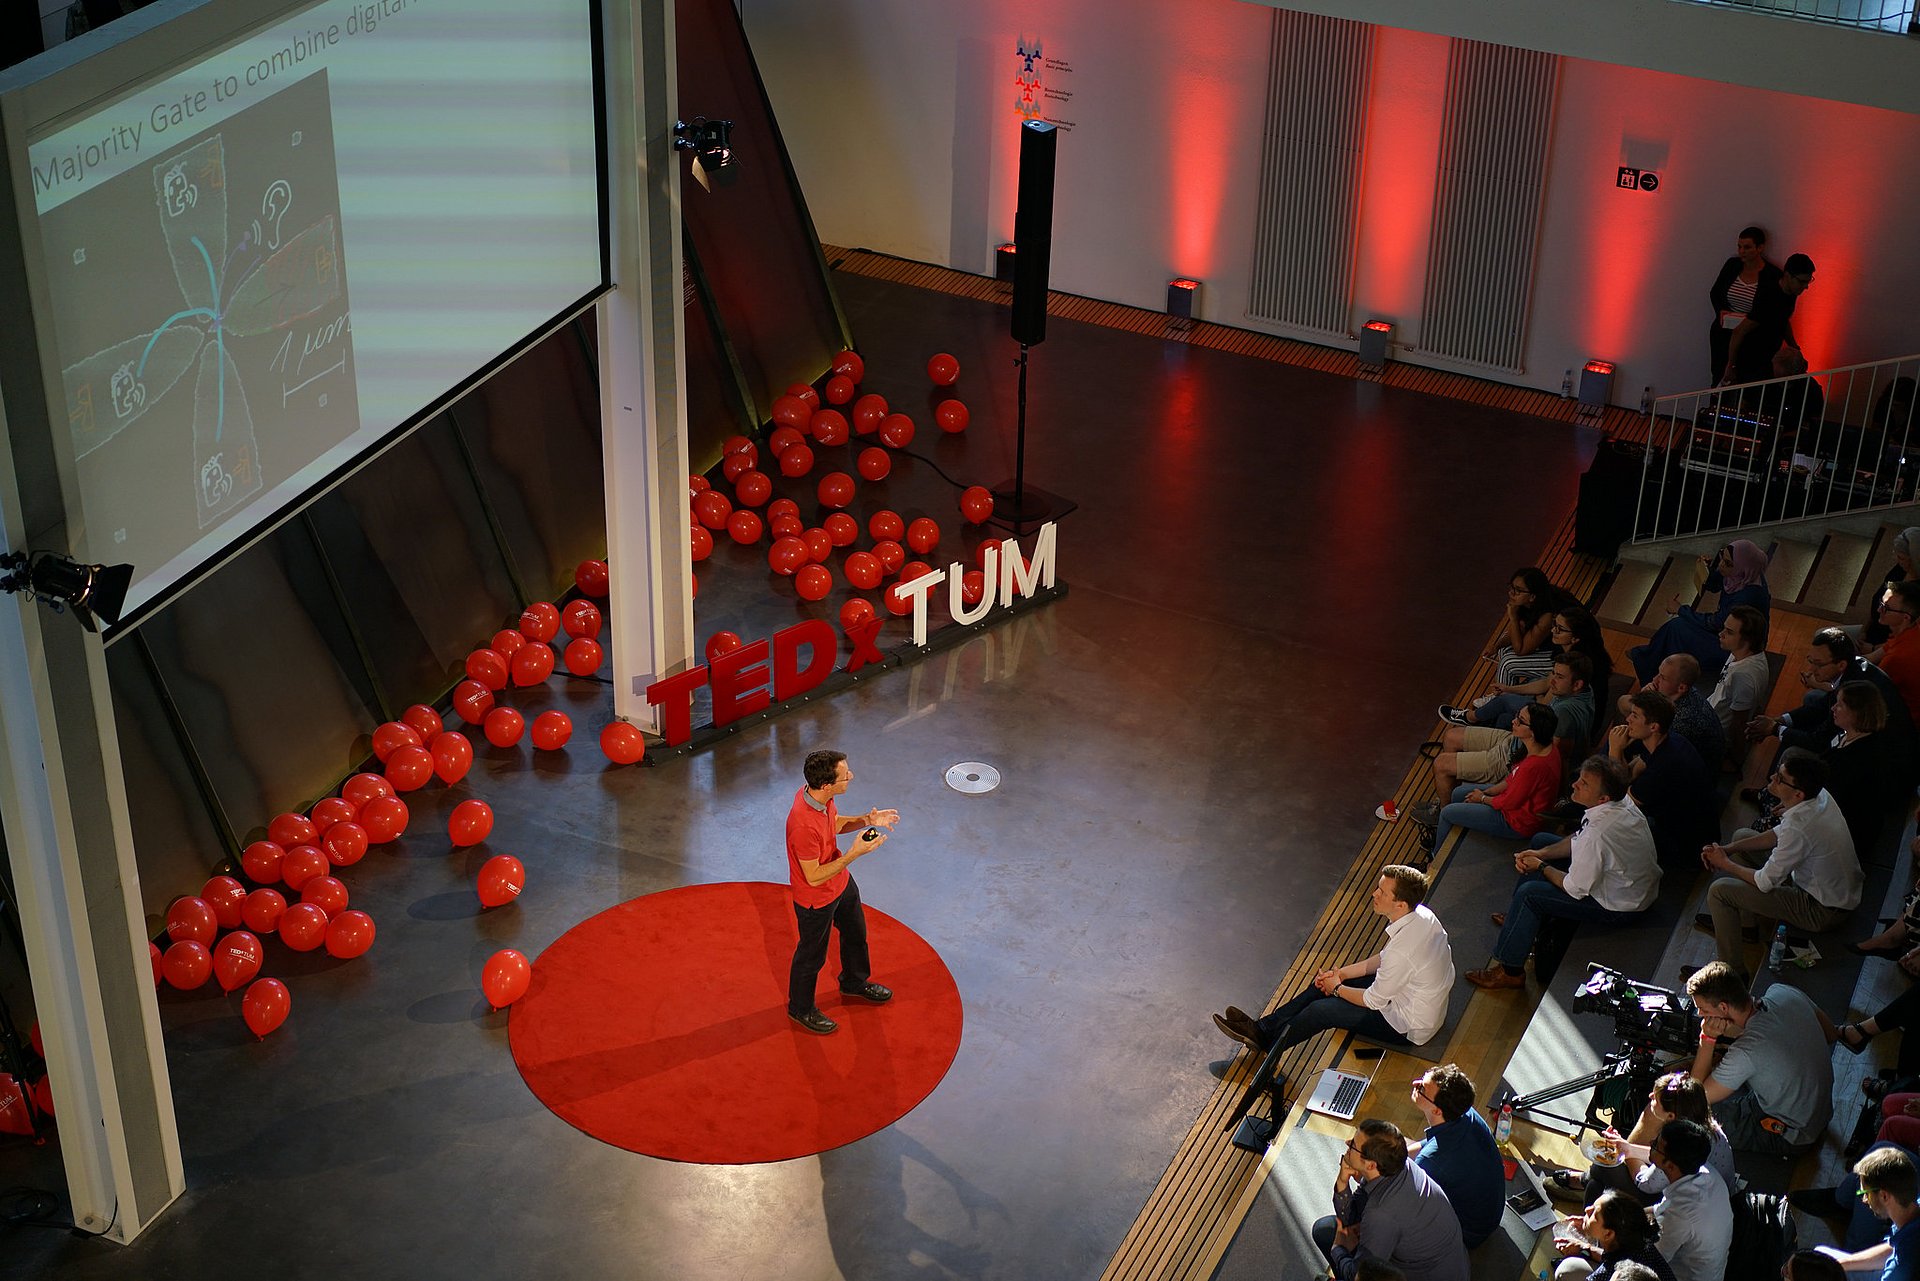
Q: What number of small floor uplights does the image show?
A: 4